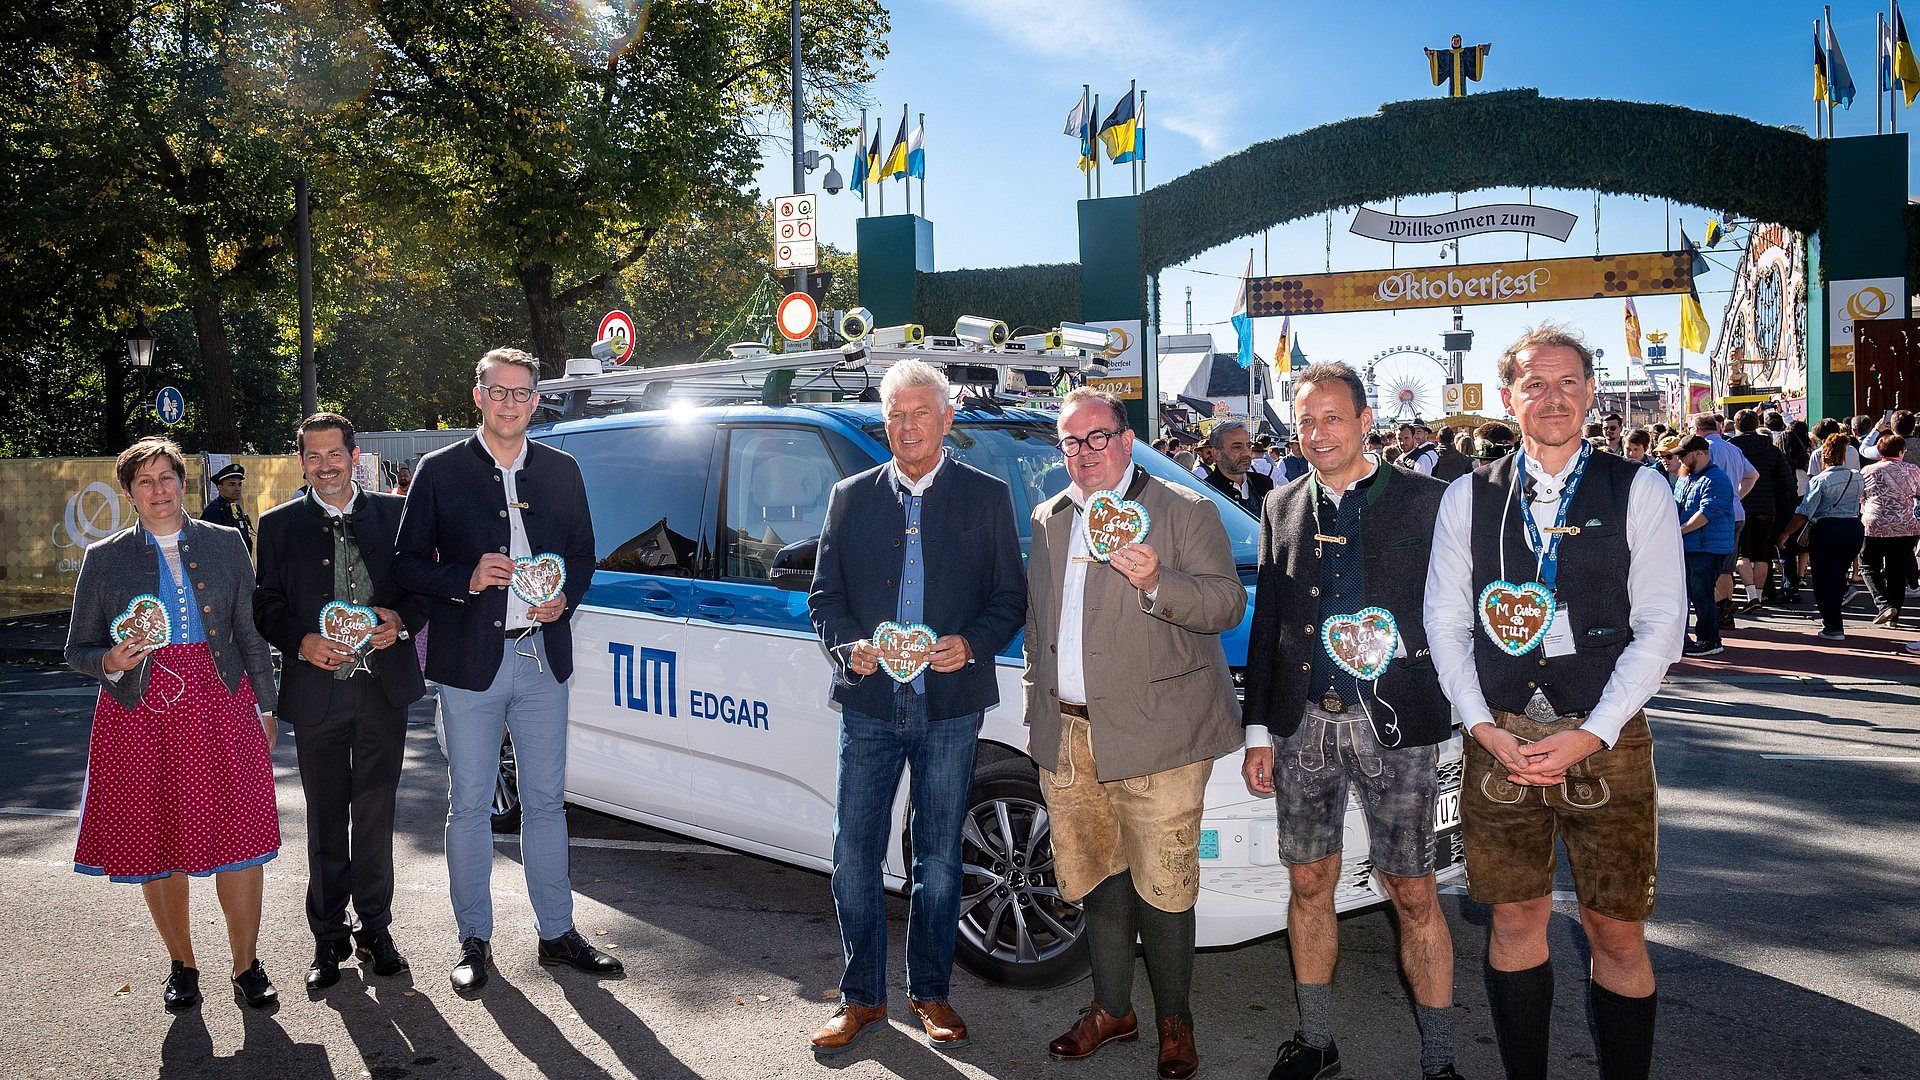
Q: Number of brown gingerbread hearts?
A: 7